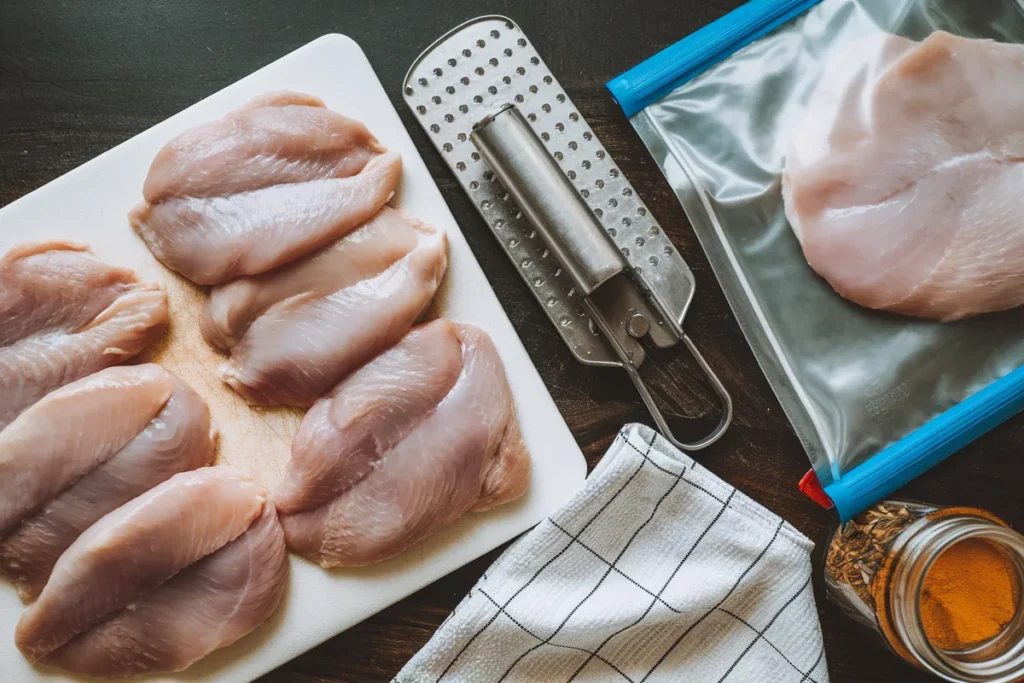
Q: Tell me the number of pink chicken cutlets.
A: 7